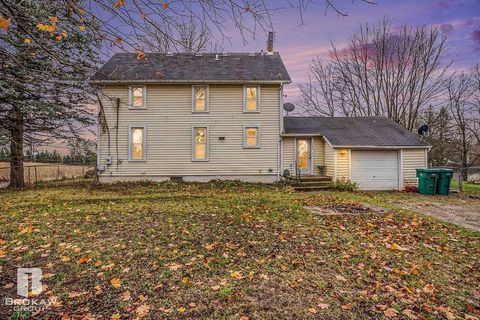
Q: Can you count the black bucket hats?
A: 0